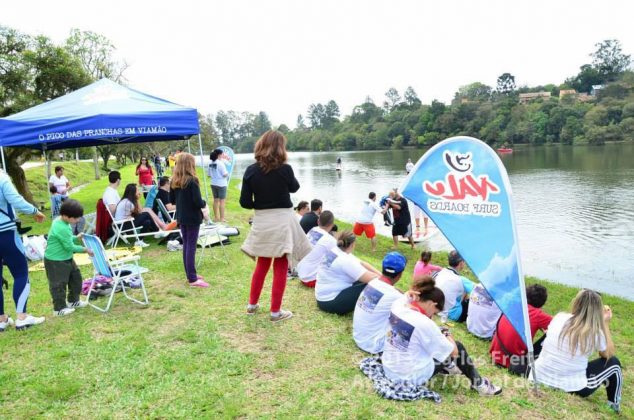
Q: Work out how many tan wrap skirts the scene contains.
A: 1